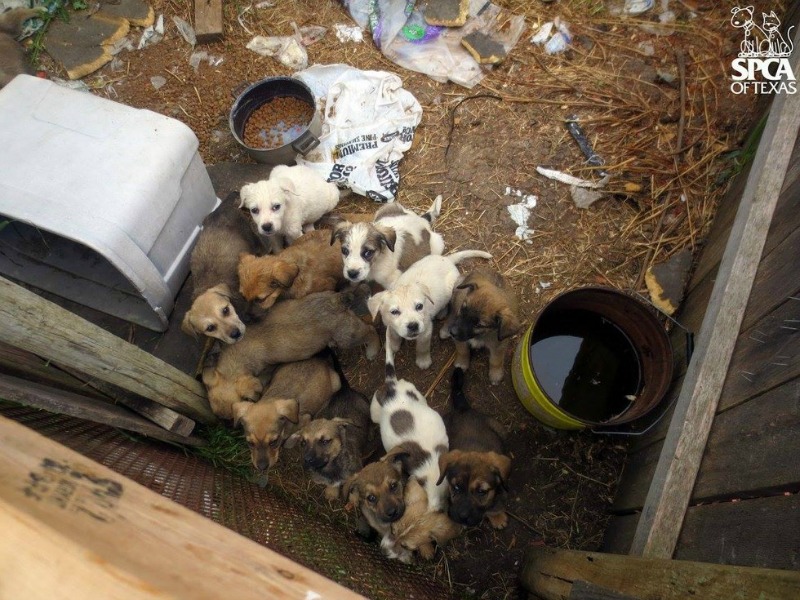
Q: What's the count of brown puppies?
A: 9